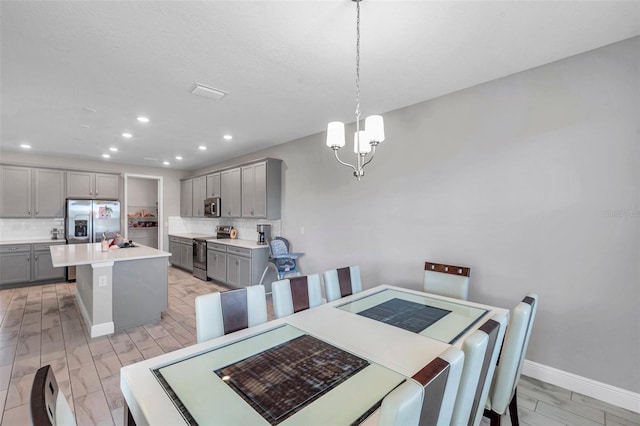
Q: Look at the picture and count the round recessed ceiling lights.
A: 9